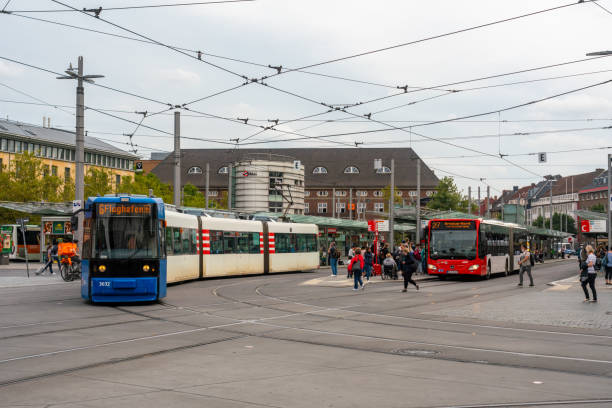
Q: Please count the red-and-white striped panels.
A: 4